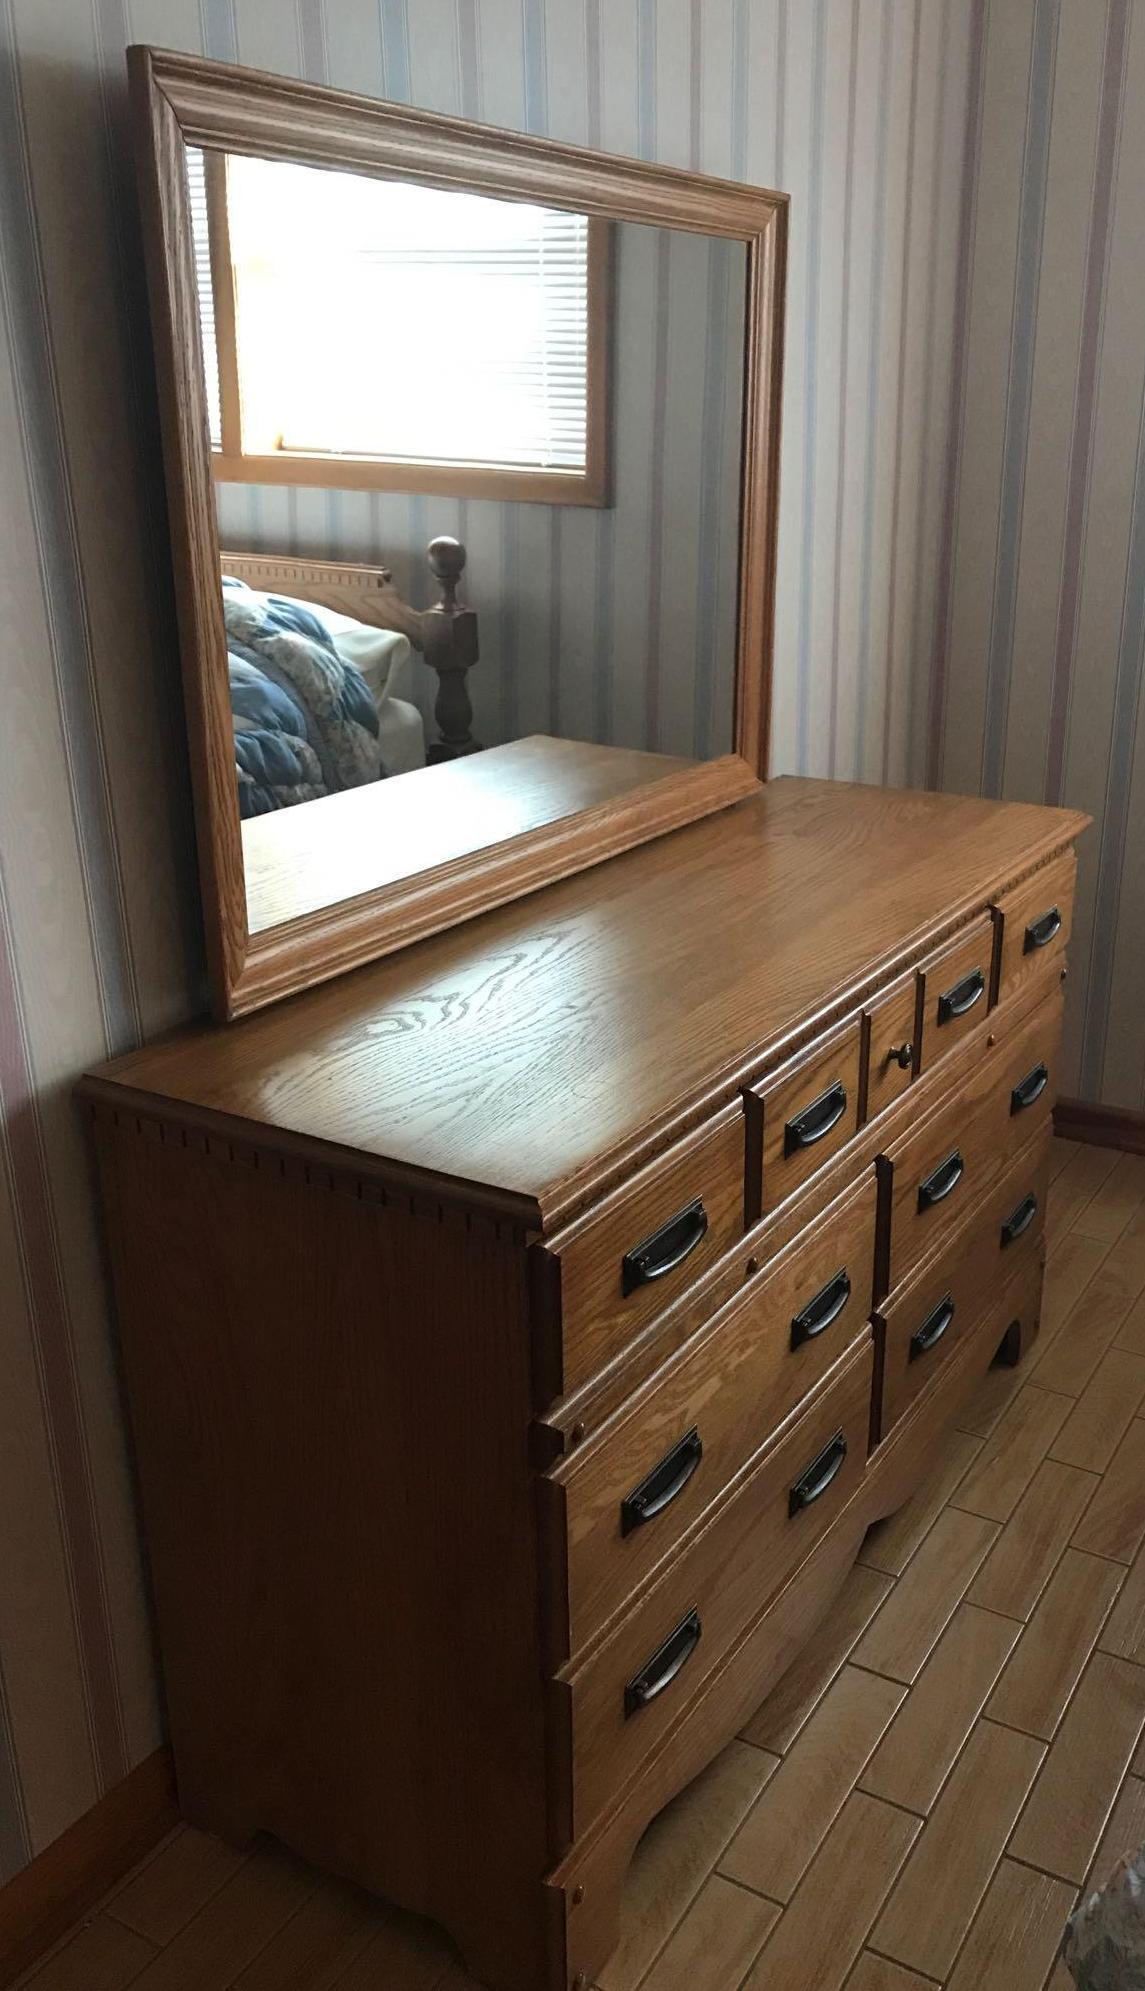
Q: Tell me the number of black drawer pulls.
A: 12